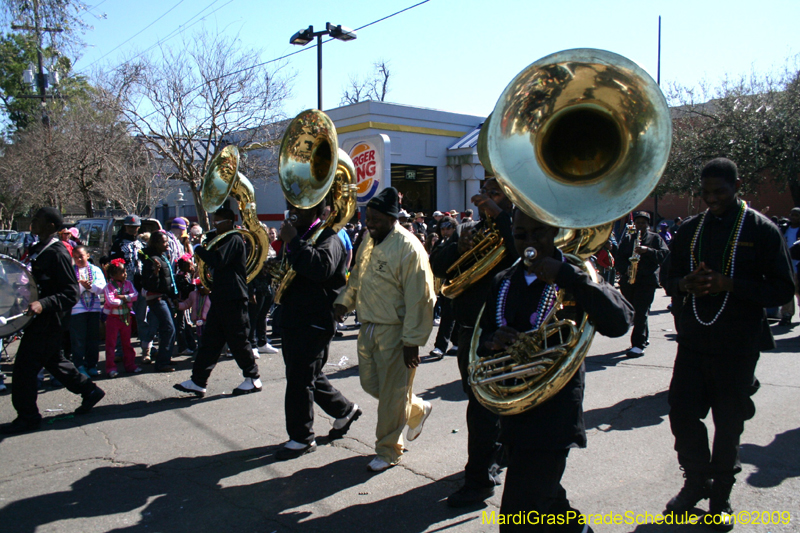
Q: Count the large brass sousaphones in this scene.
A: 4